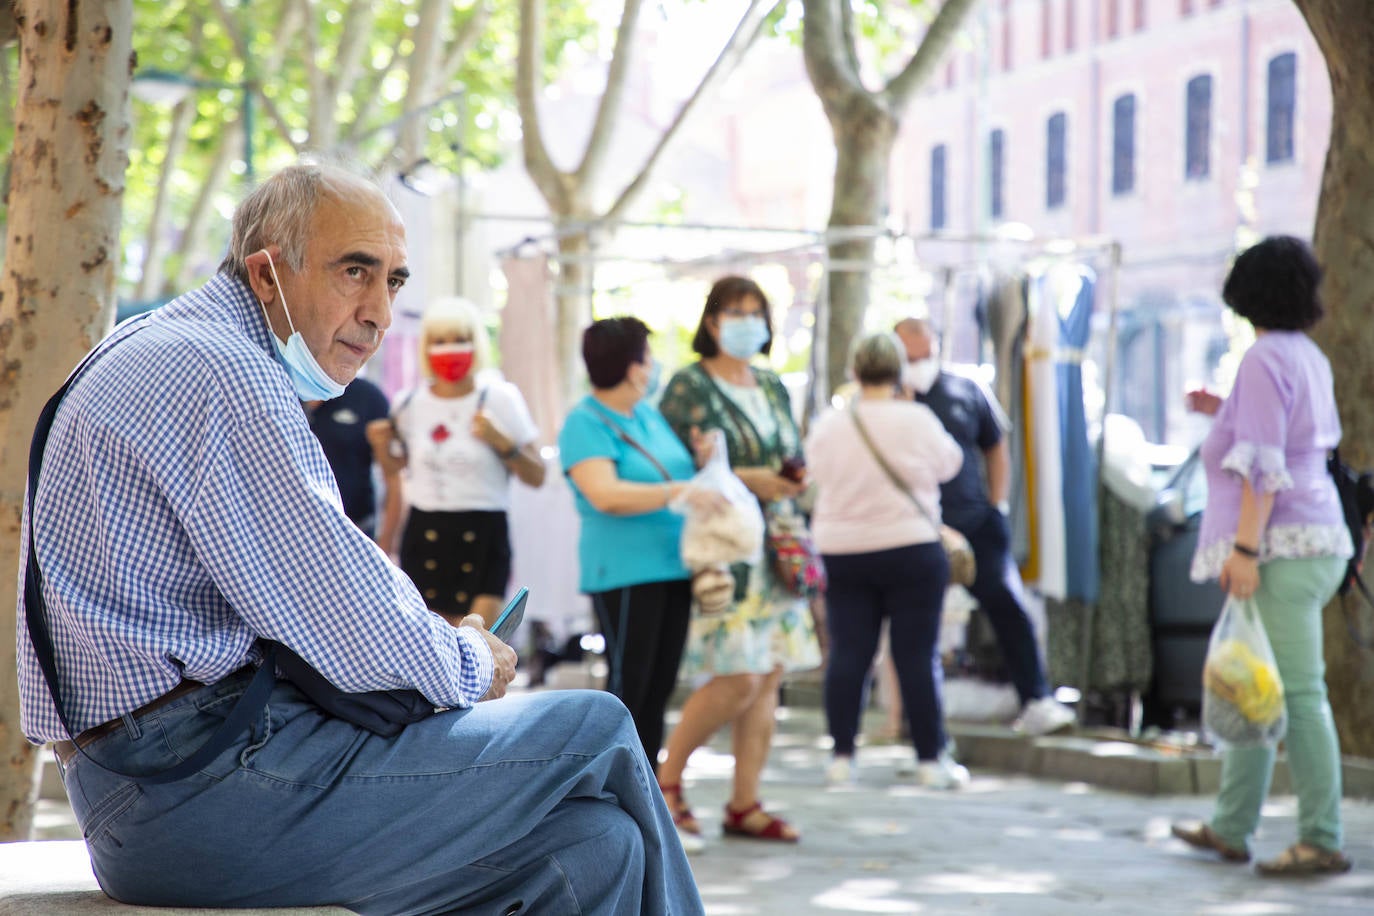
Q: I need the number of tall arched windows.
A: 6